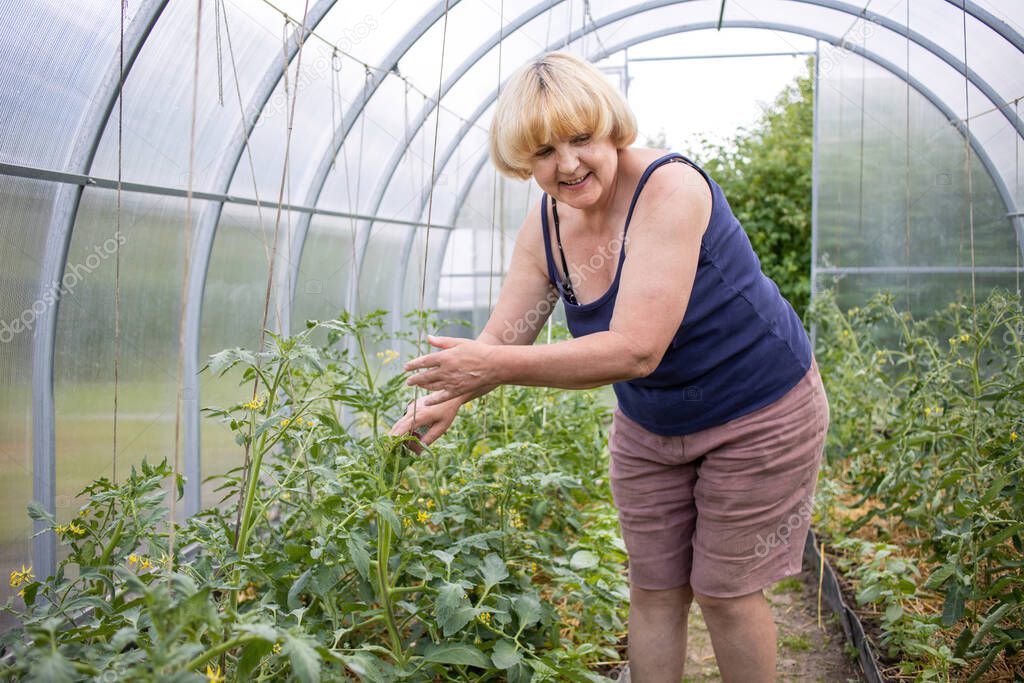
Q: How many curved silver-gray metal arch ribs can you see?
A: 6